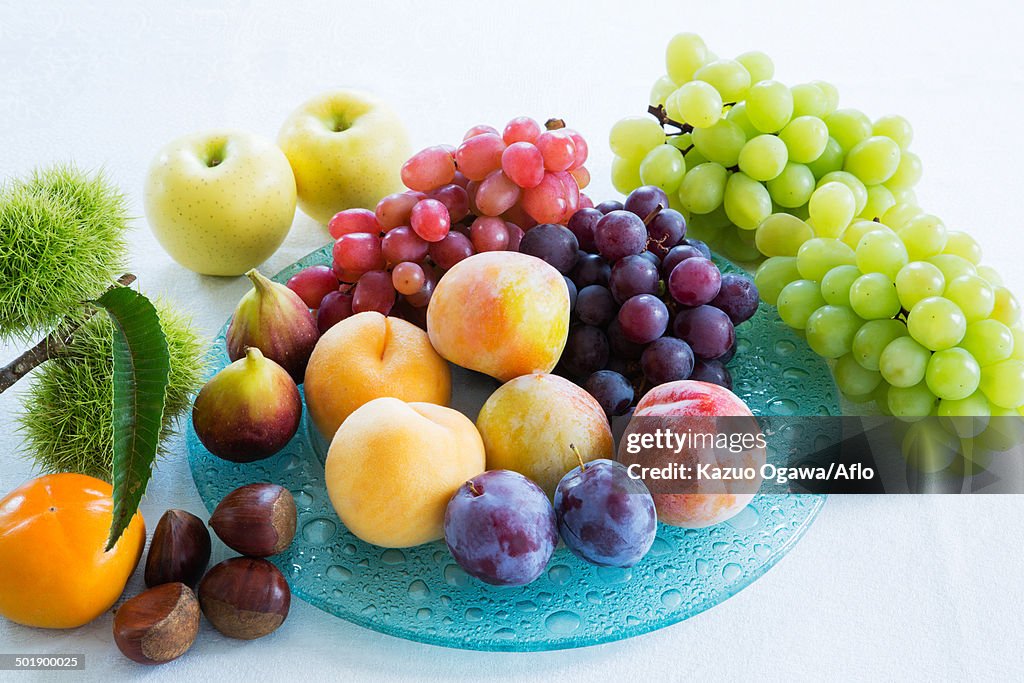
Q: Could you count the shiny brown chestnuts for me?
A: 4